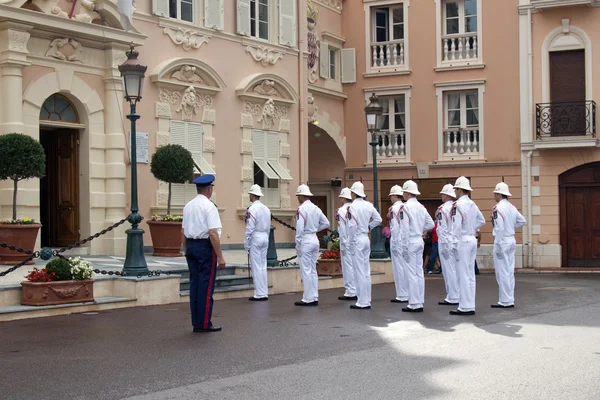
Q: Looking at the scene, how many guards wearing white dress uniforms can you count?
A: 9